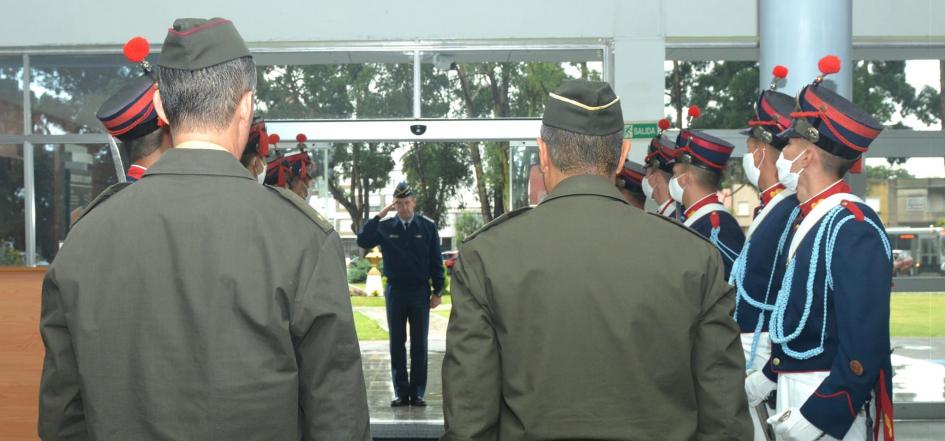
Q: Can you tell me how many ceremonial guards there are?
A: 9